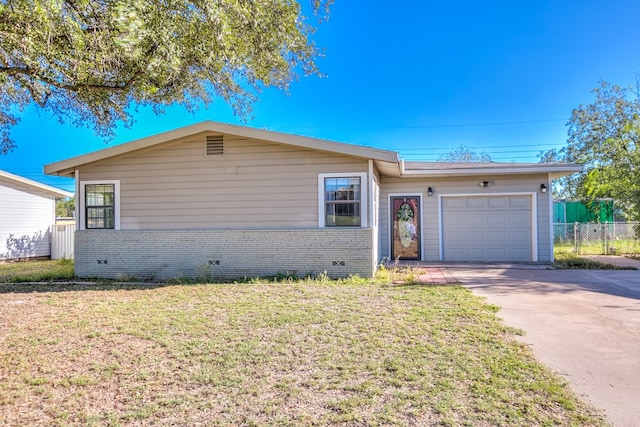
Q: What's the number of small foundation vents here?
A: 3